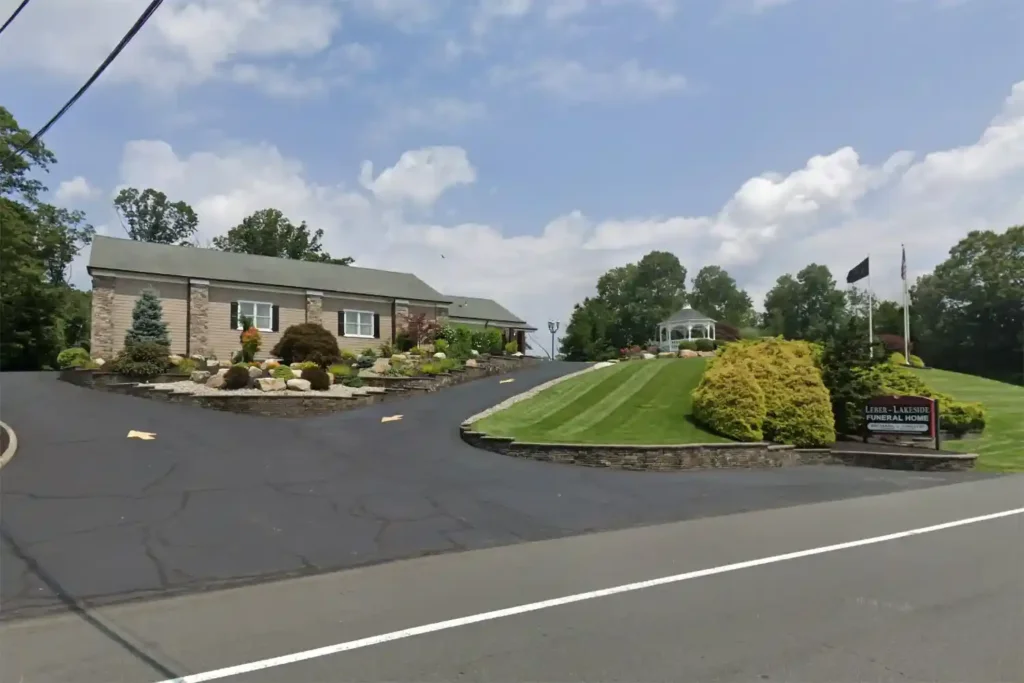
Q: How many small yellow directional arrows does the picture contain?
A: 3